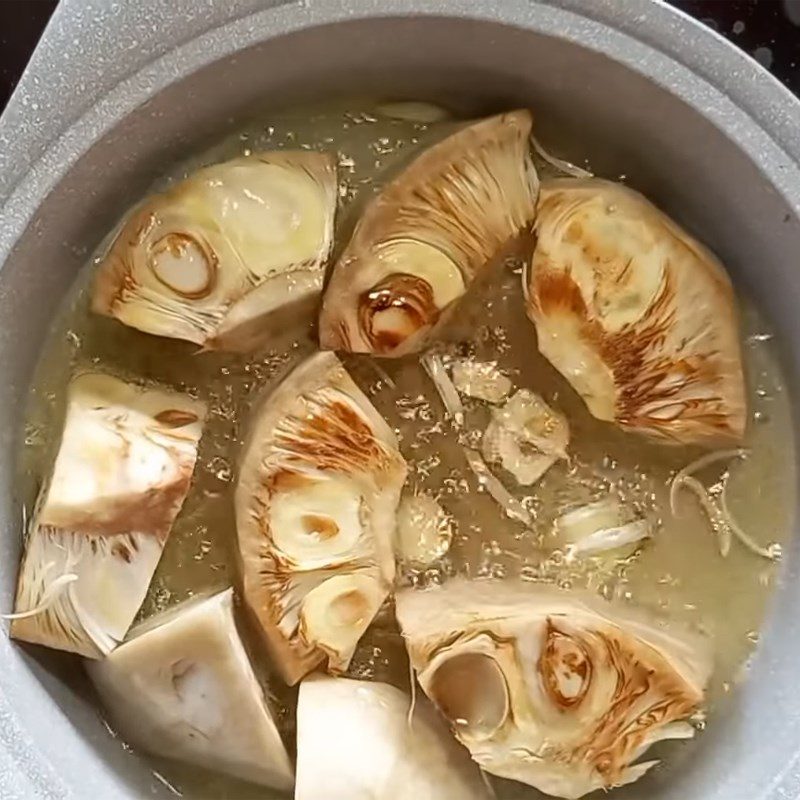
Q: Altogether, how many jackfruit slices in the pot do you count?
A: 8